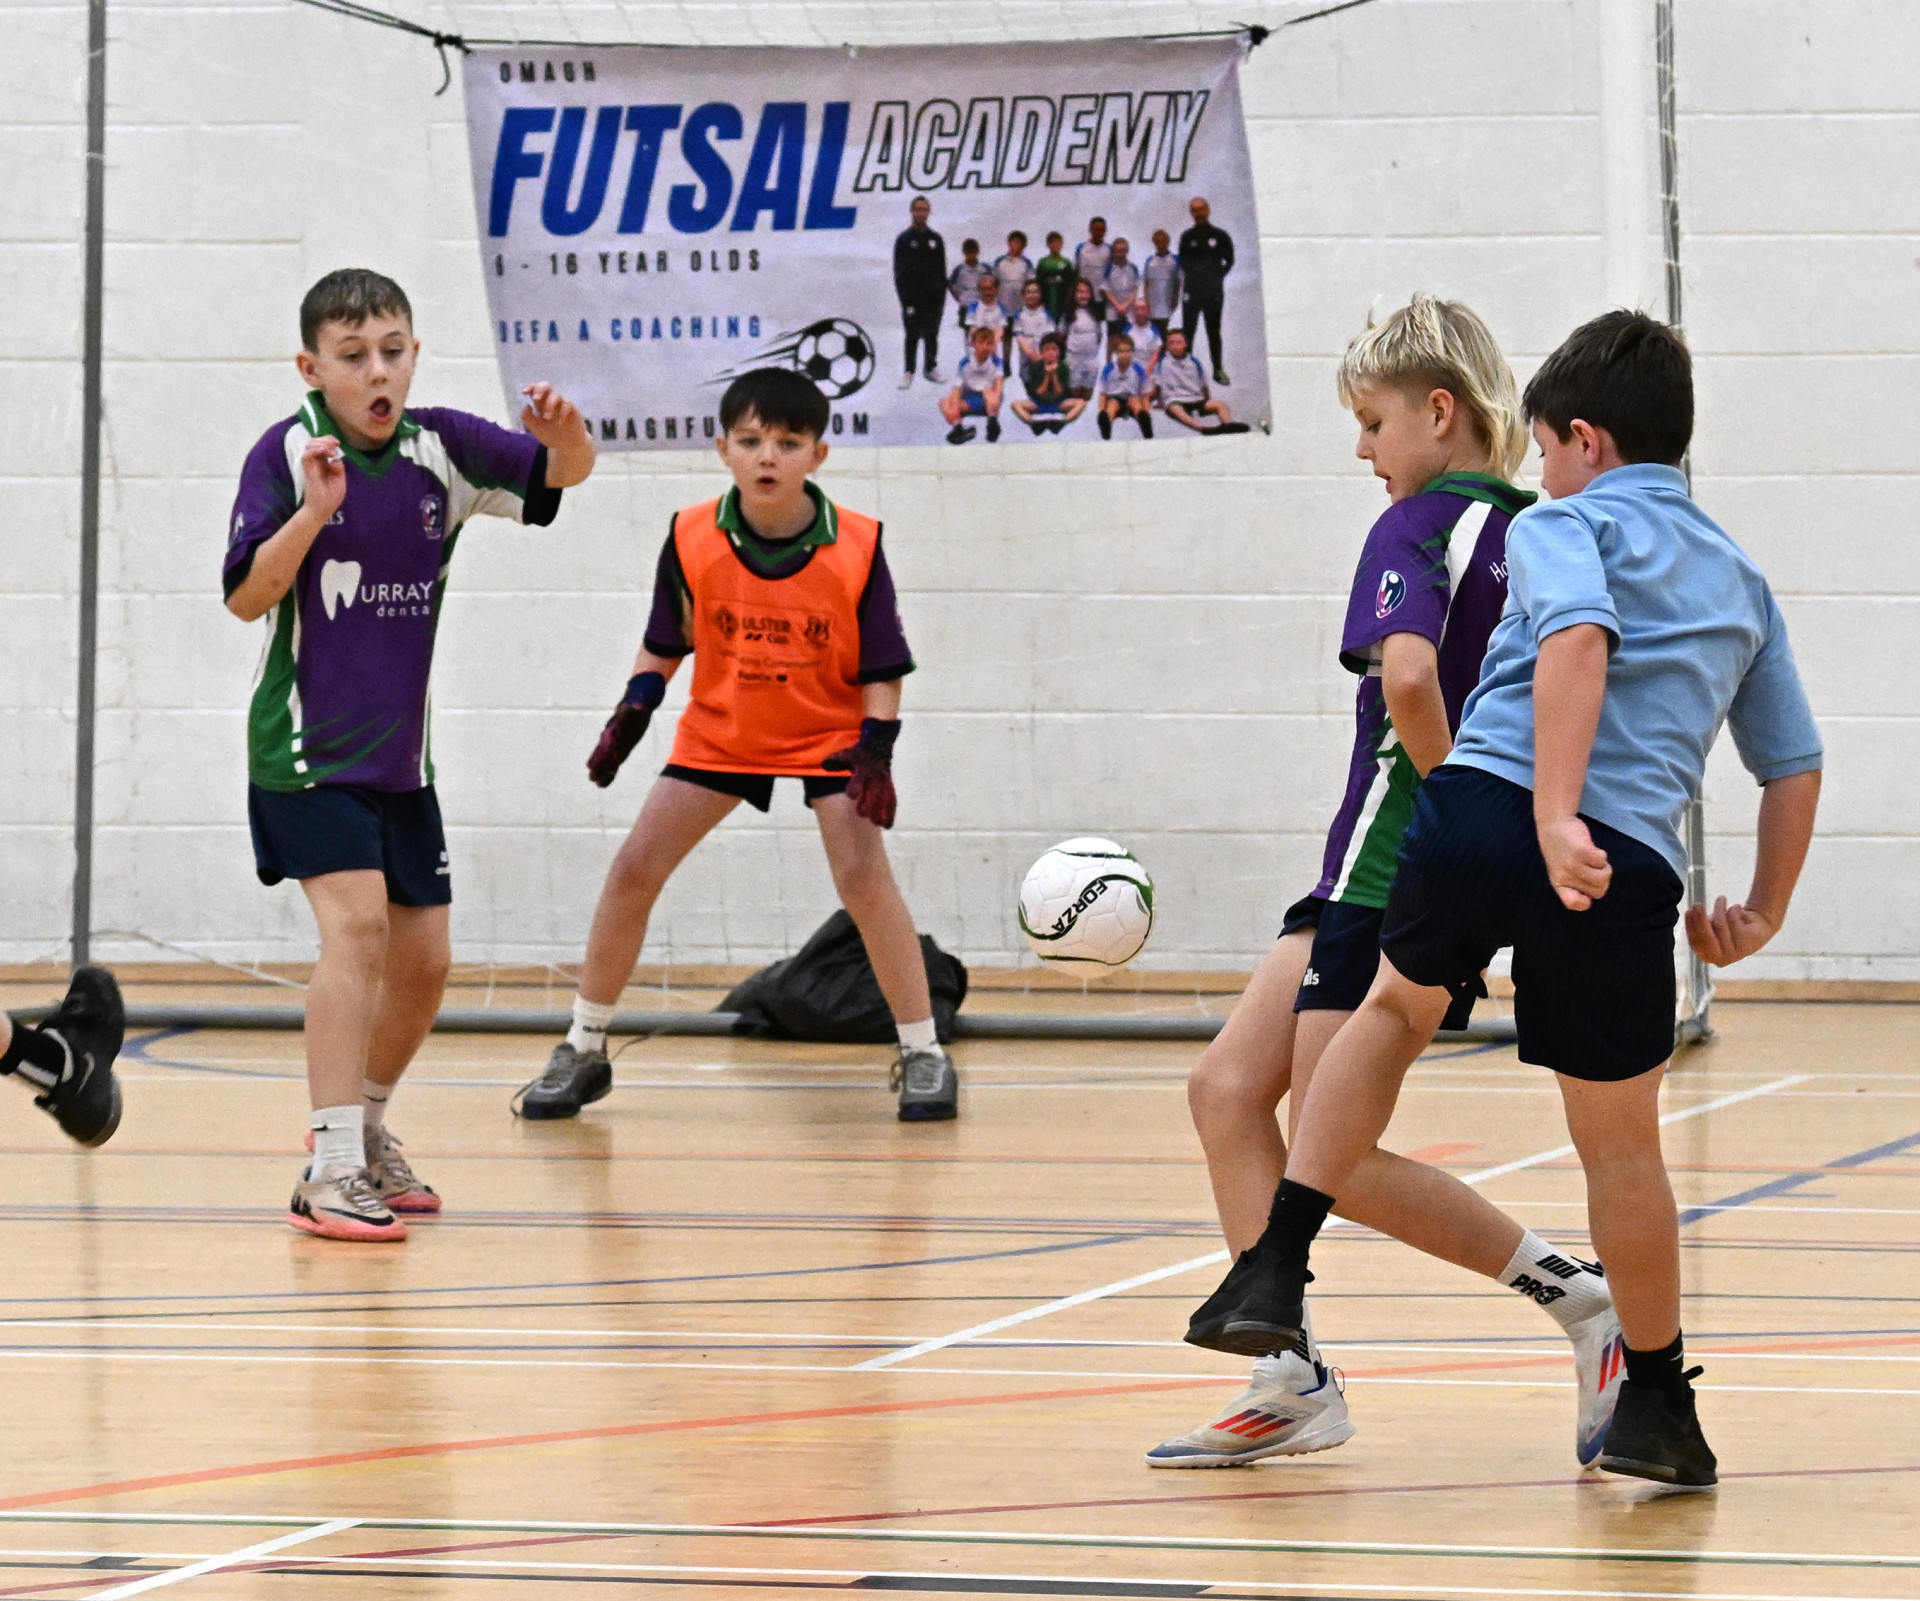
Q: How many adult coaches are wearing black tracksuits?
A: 2